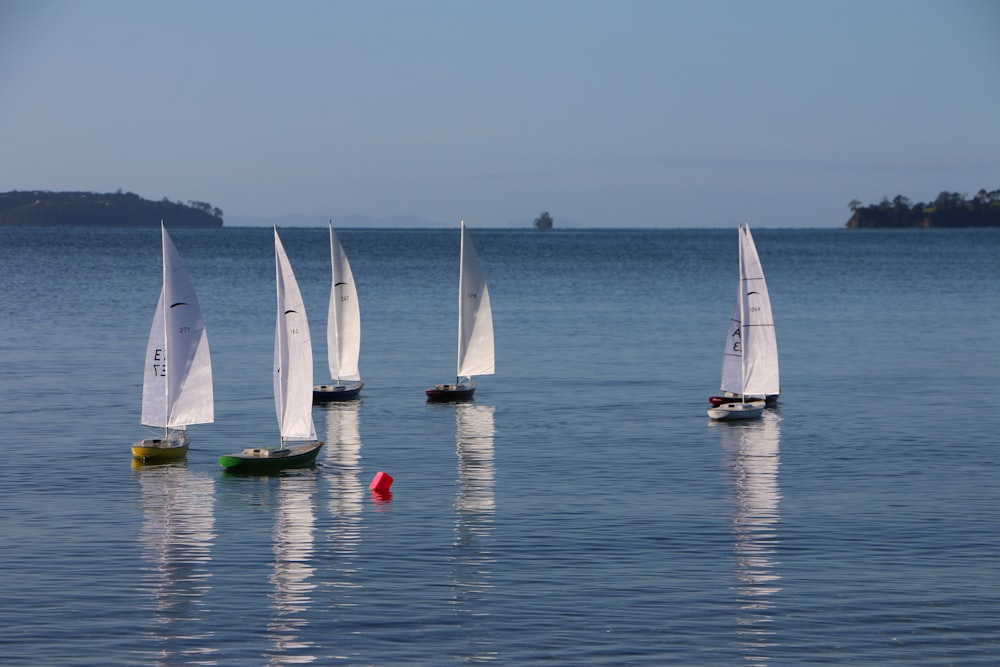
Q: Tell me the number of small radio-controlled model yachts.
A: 6